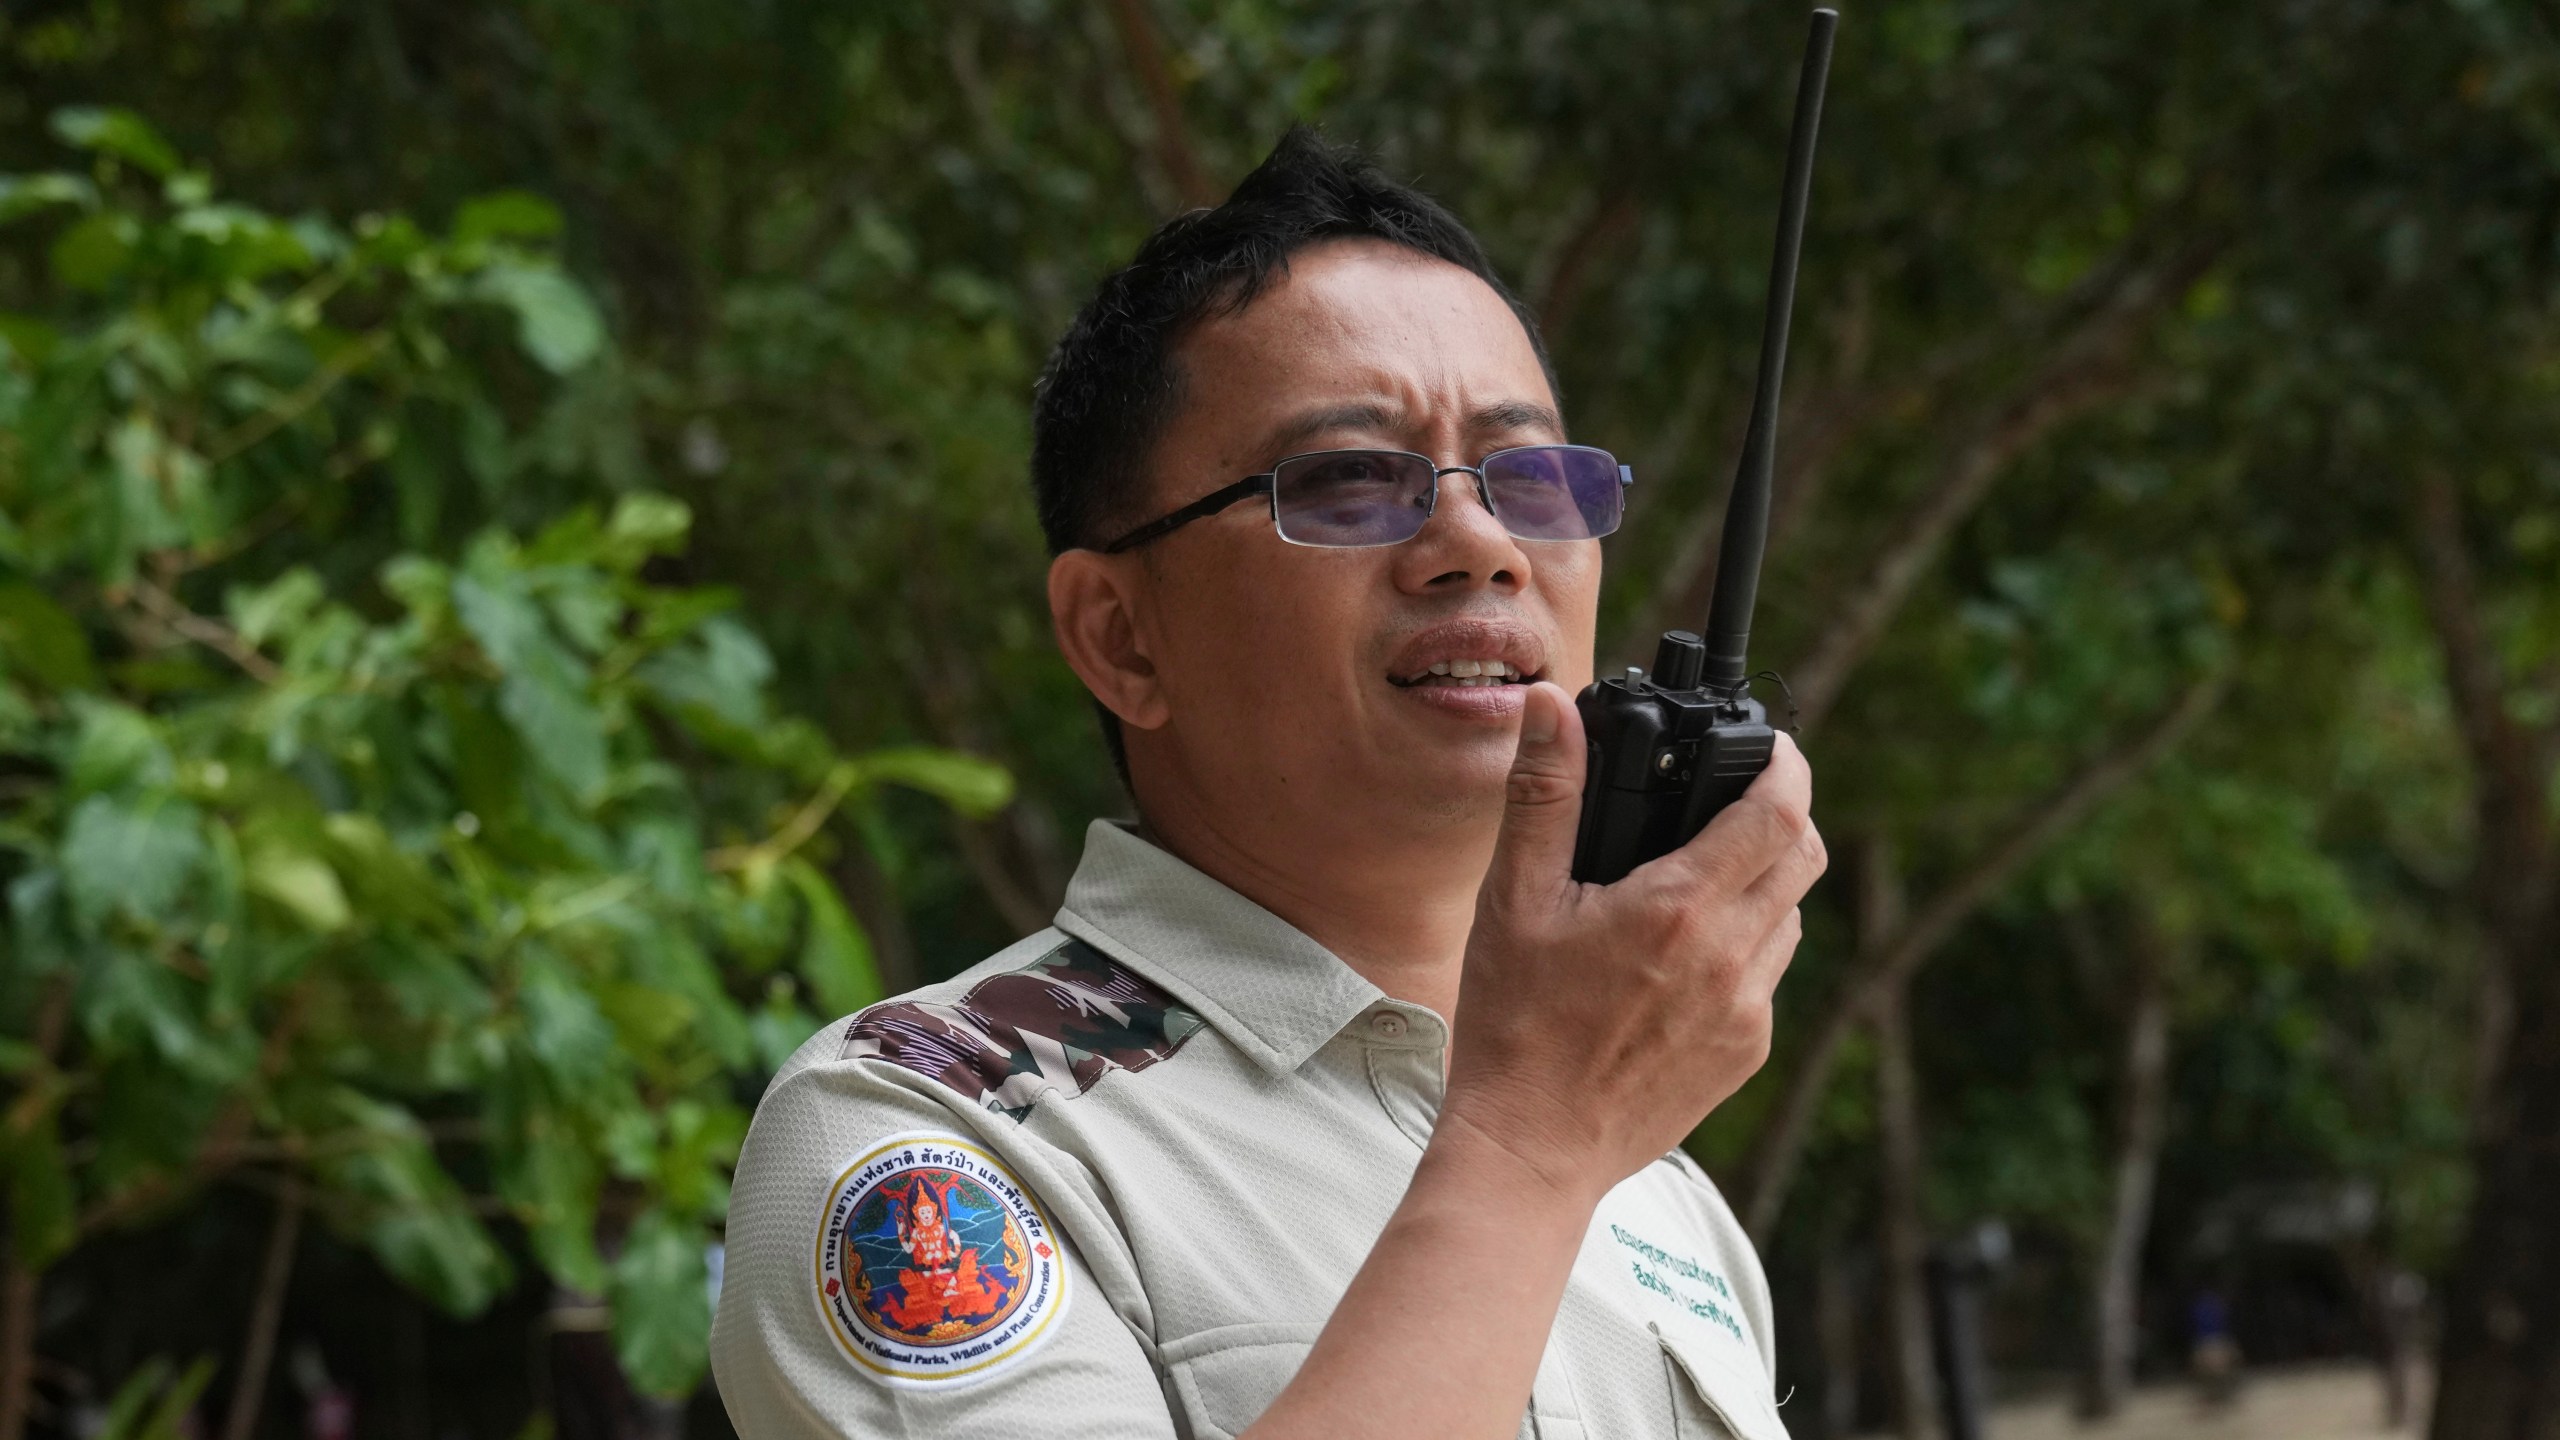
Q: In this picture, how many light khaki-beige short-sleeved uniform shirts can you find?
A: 1